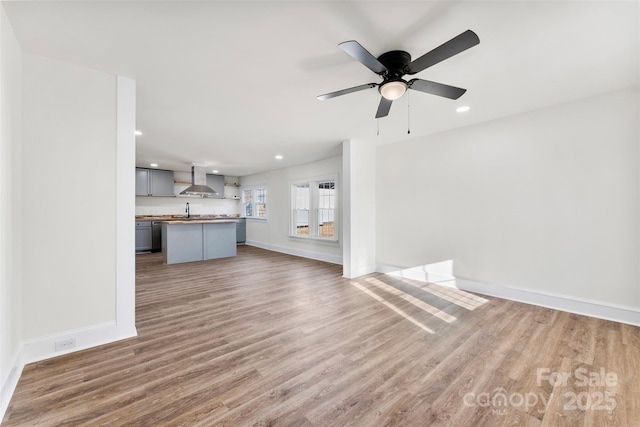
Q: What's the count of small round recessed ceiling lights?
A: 5